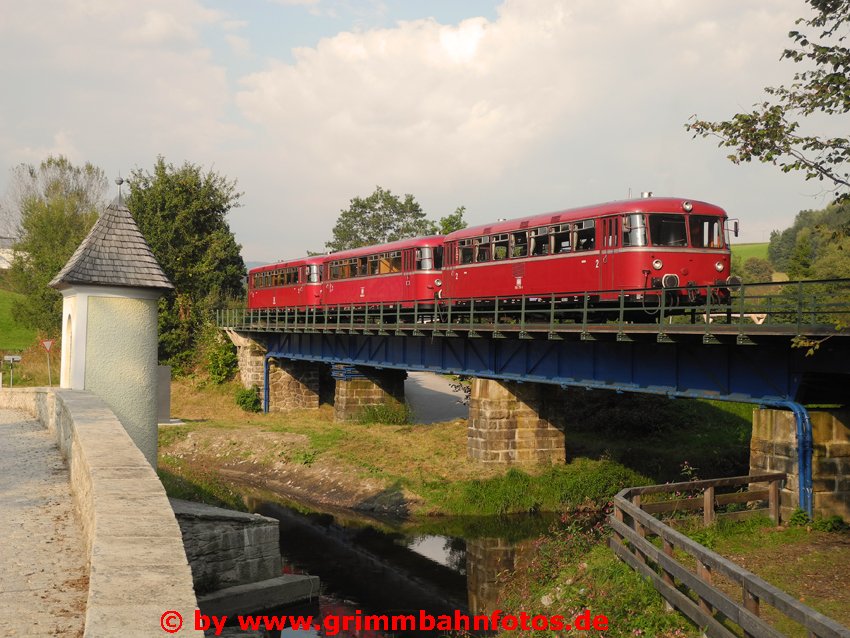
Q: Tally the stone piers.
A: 4